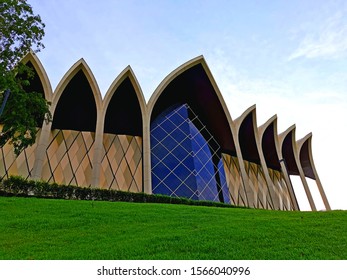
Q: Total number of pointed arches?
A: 8